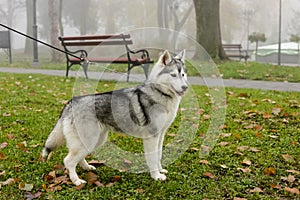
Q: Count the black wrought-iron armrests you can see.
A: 2